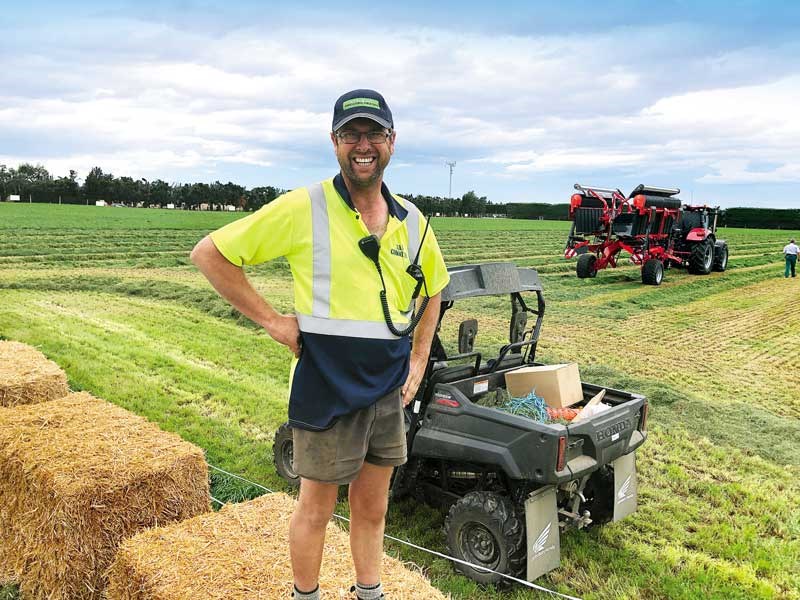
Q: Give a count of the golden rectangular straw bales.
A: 3